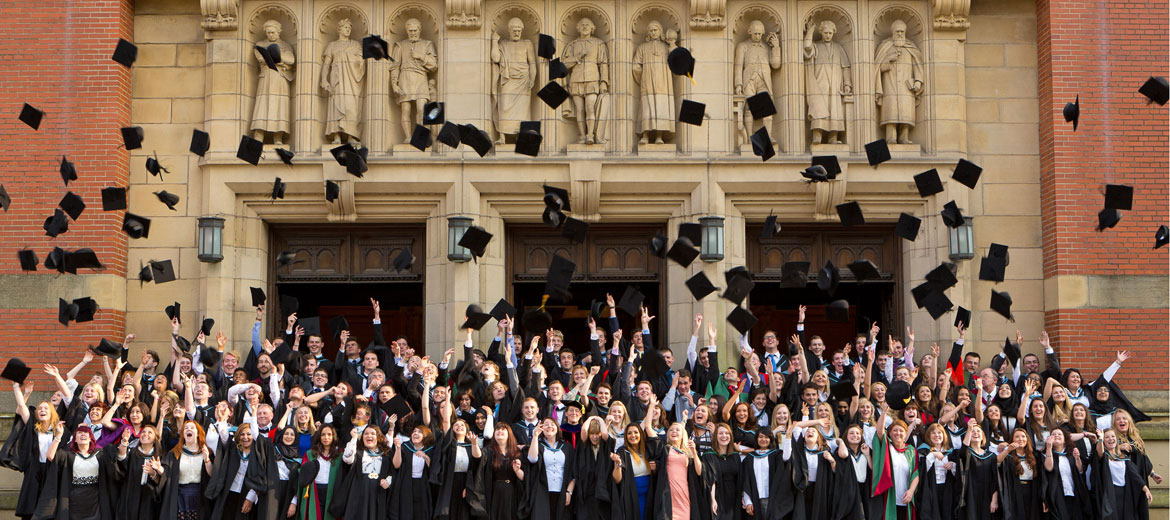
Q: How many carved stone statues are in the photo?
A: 9